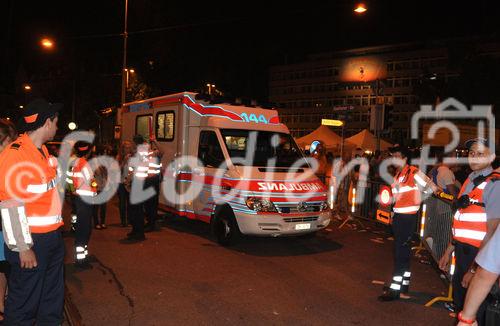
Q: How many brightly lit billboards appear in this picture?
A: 1